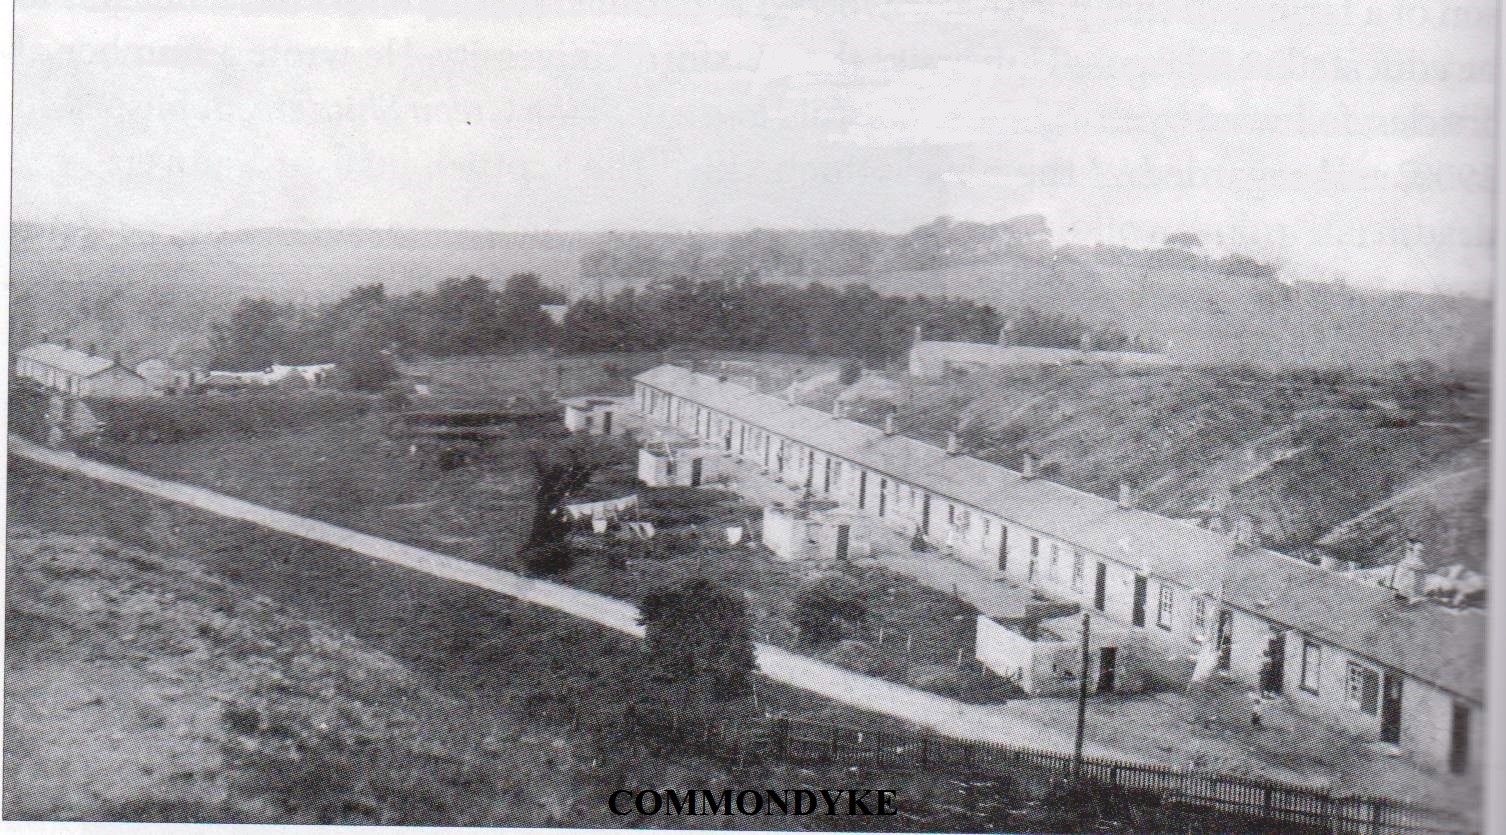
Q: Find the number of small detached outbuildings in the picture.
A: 4